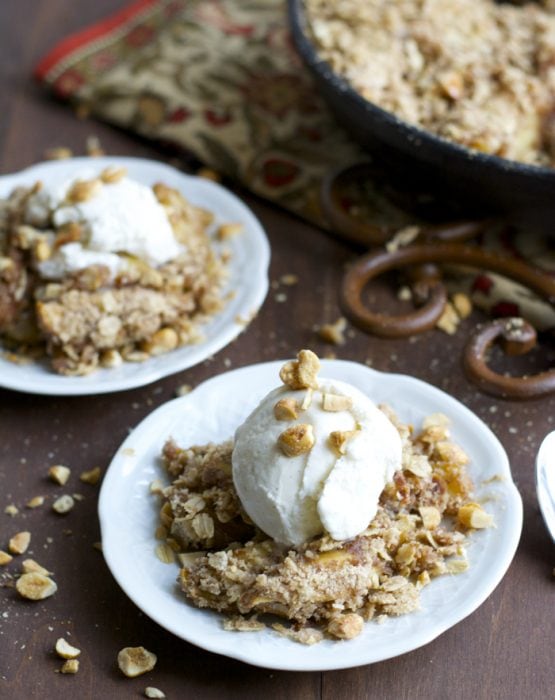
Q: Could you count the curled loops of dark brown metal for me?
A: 3